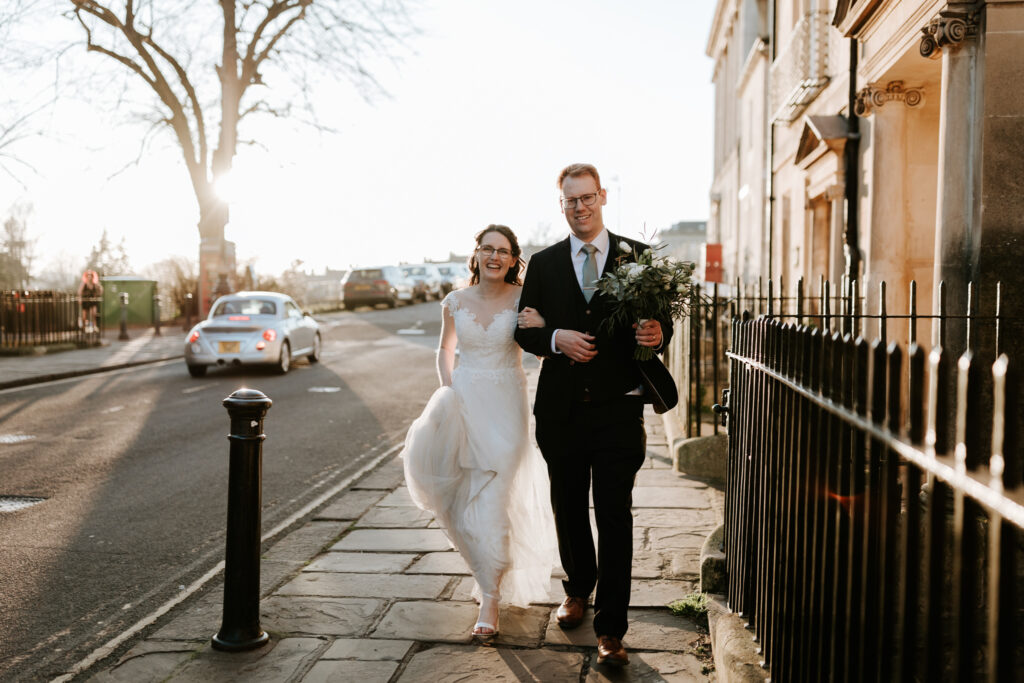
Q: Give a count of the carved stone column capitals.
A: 2